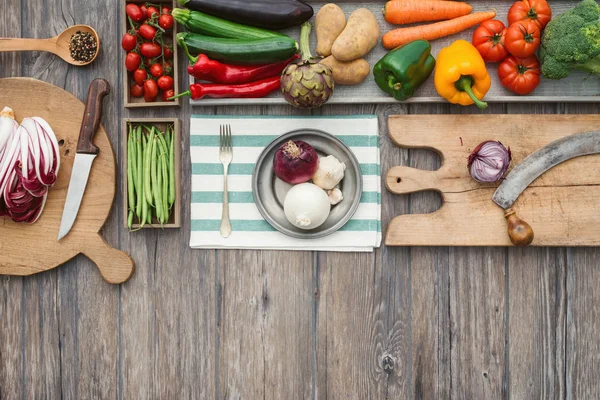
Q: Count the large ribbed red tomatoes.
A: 4